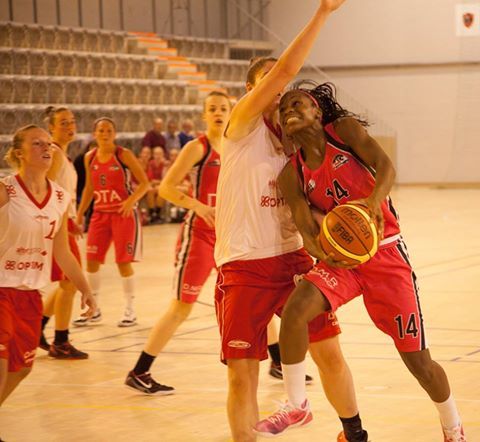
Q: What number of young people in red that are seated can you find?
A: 3